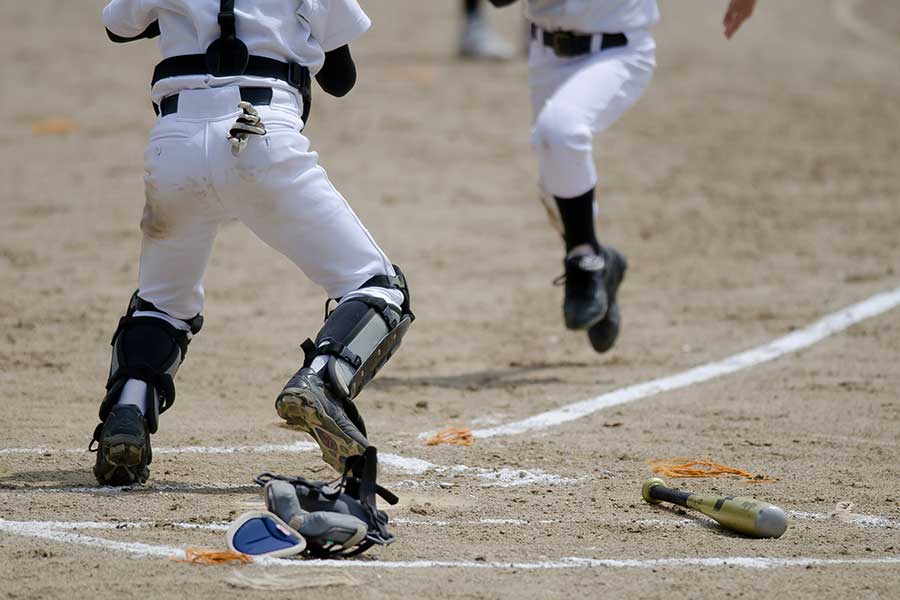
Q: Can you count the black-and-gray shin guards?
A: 2